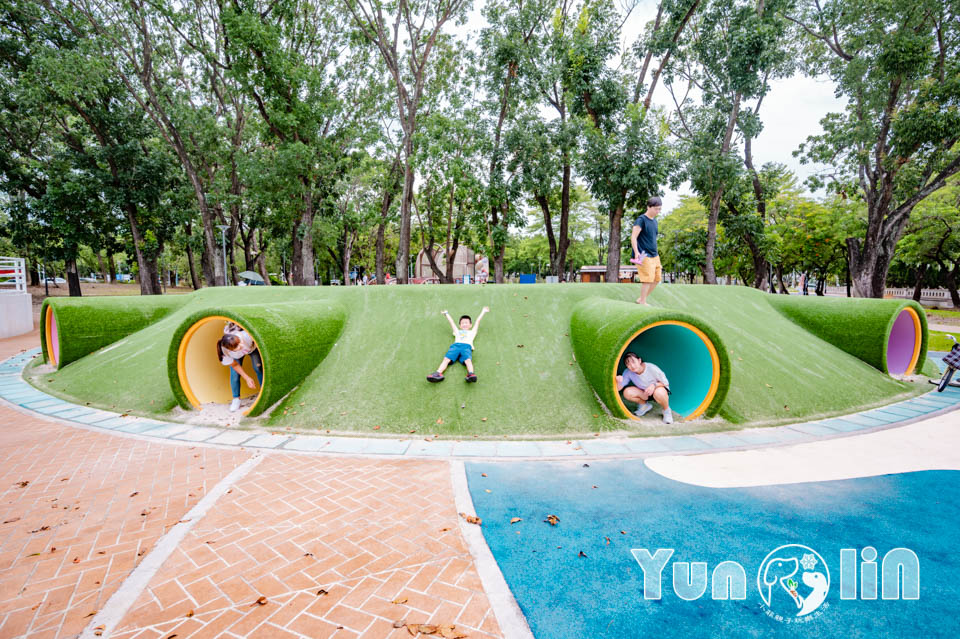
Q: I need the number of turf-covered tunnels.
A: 4